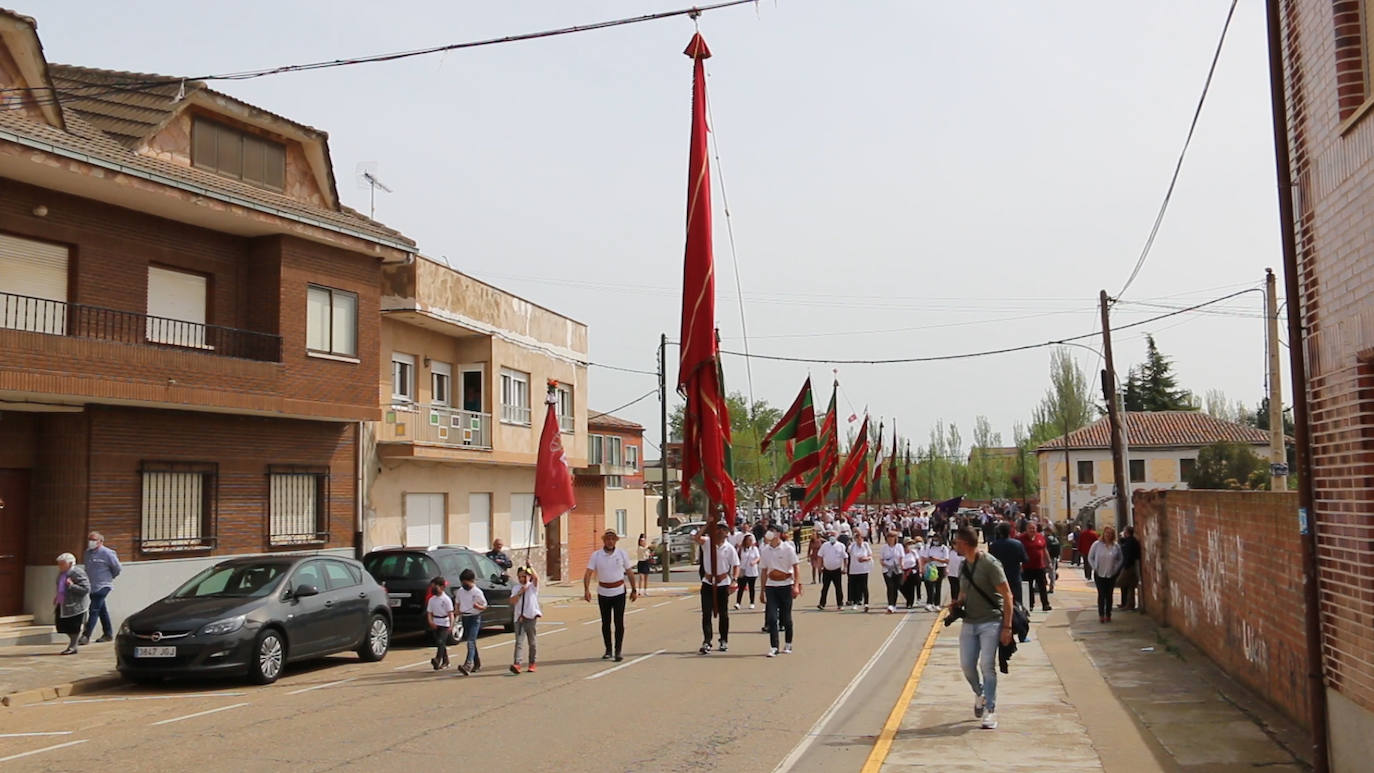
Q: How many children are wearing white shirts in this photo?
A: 3